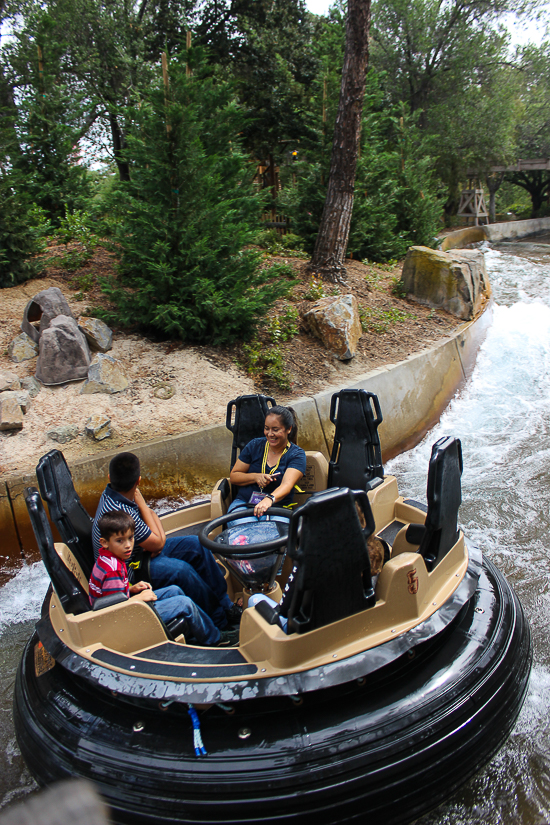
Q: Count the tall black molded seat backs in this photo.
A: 6